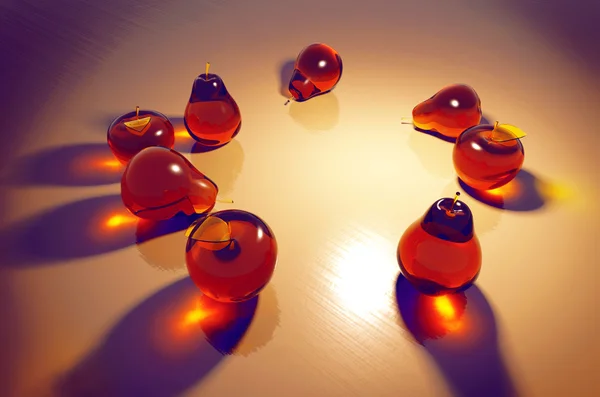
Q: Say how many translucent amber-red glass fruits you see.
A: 8